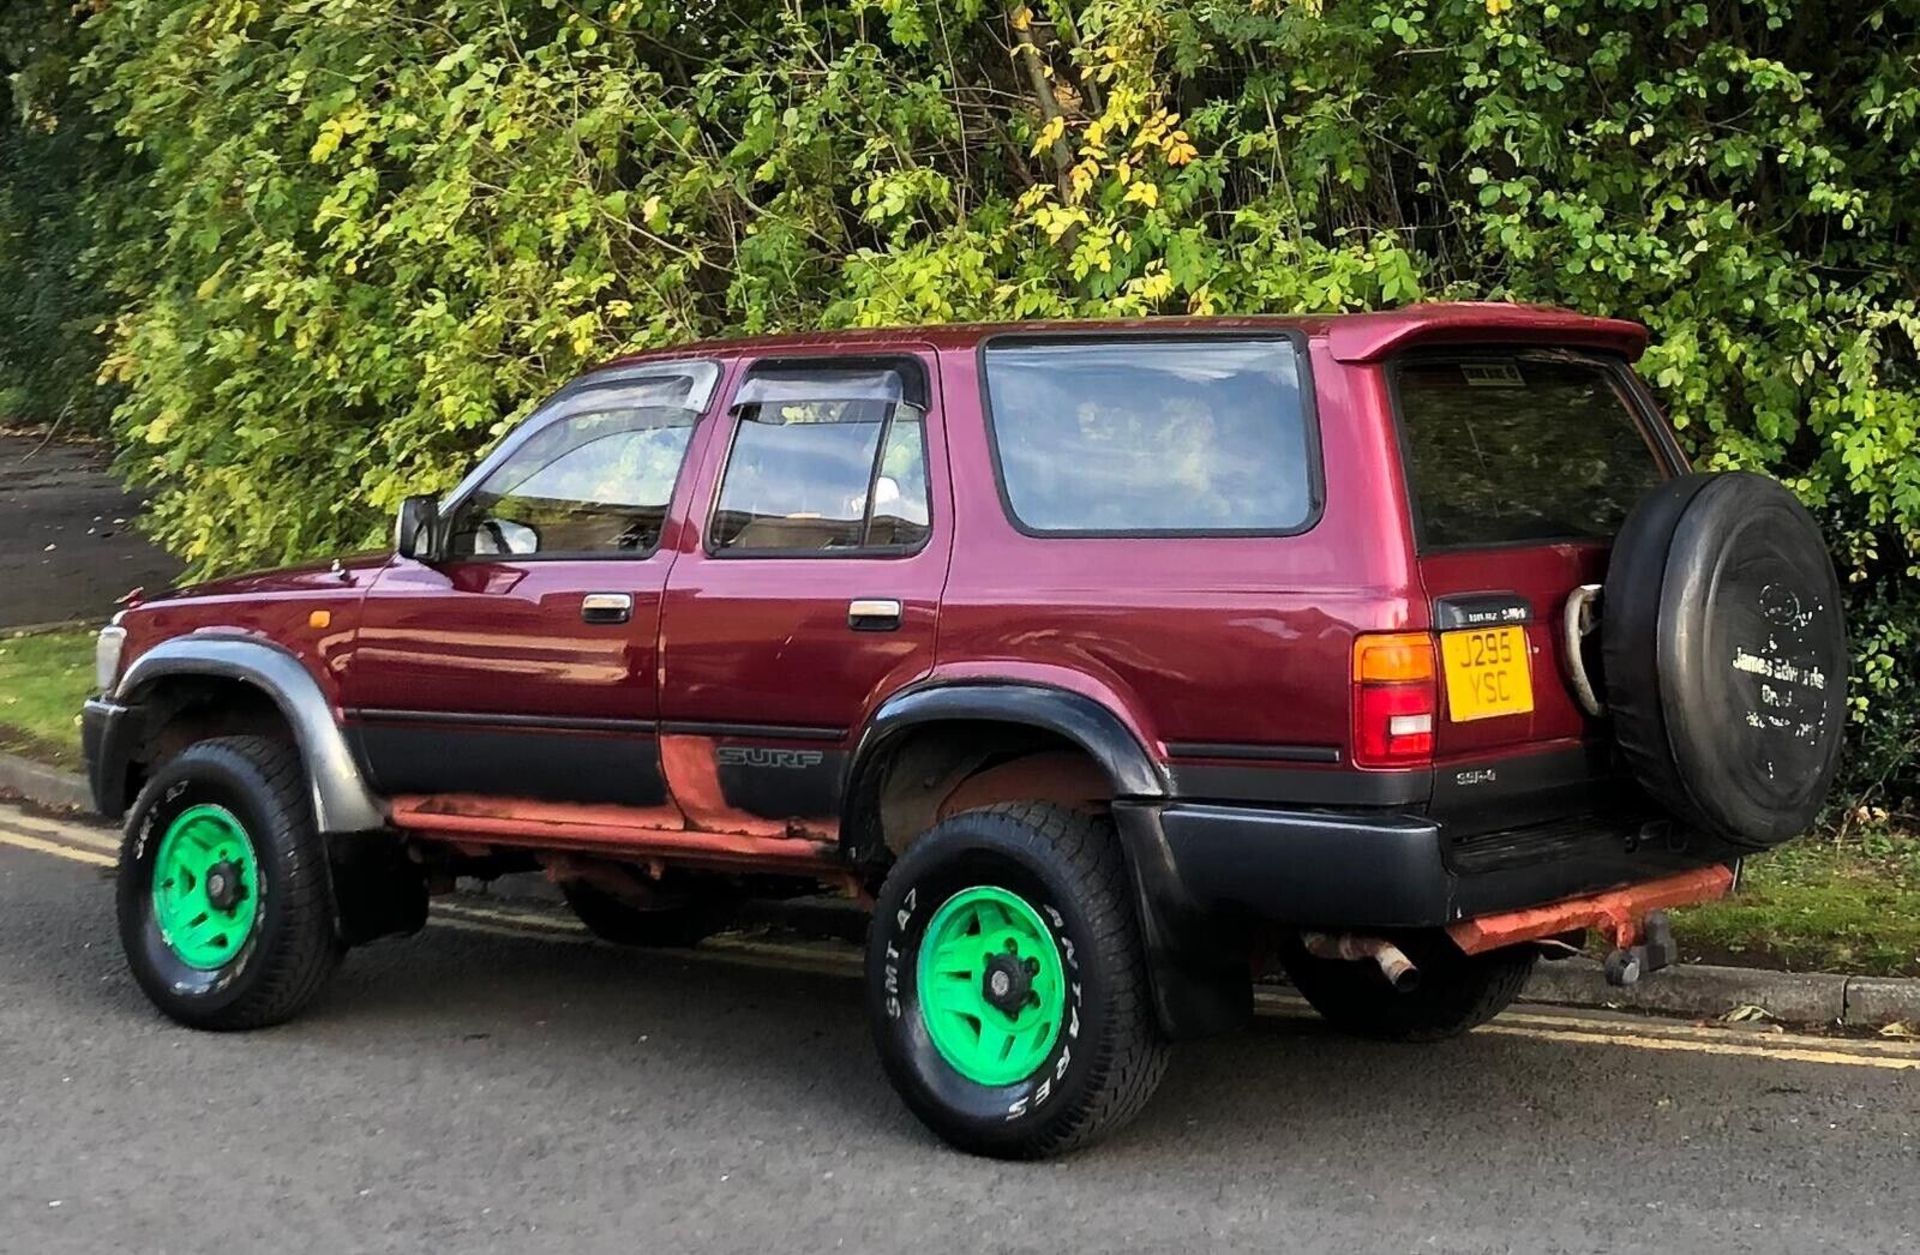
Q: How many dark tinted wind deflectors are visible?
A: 2